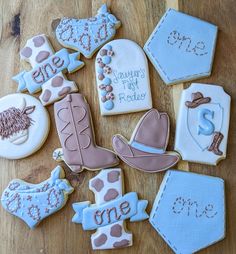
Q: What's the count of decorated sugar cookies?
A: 11